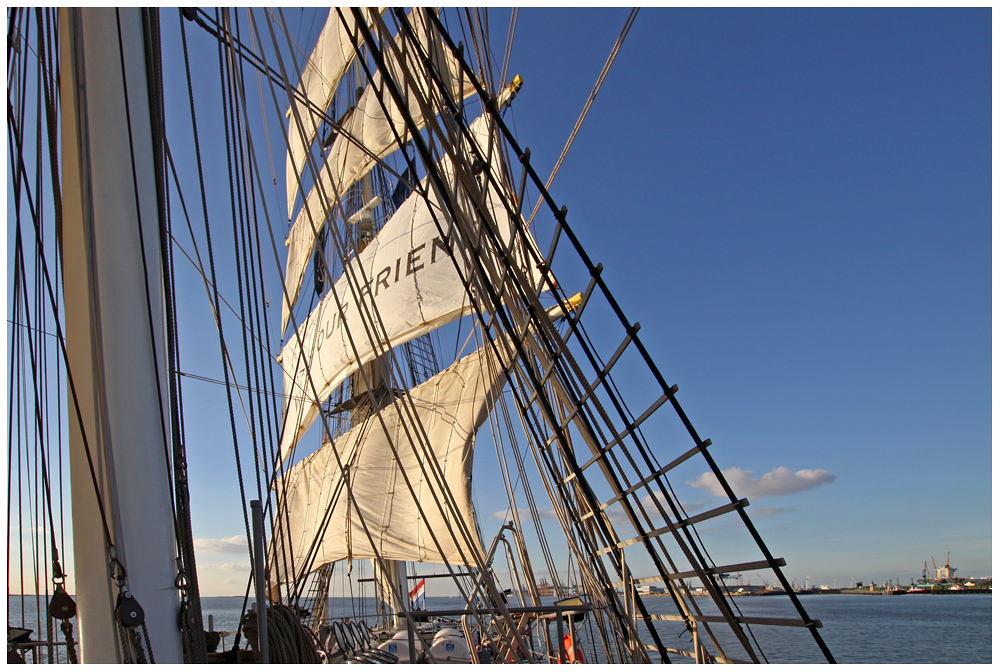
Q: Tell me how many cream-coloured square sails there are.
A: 4